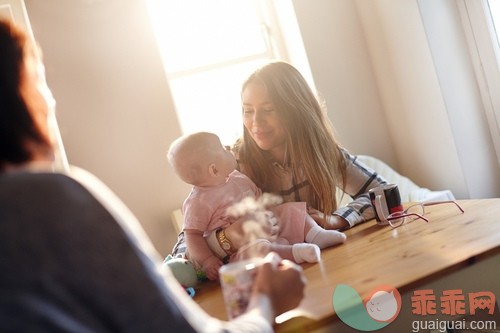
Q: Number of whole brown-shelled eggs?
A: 0